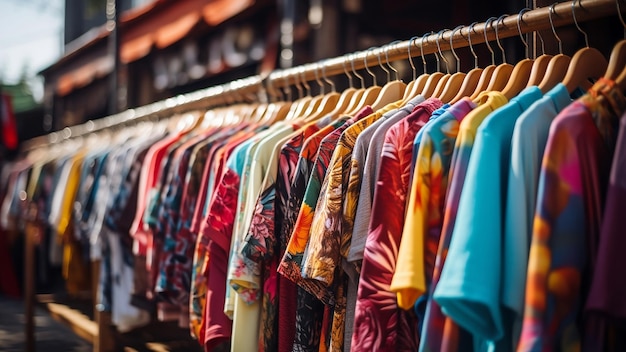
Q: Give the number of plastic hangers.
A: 0